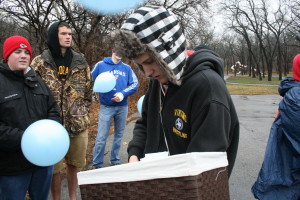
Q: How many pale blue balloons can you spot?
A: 4